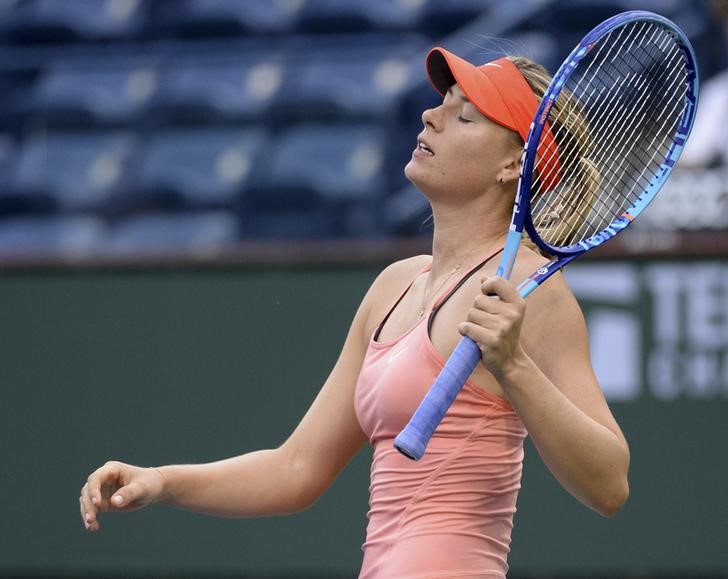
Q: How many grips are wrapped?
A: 1